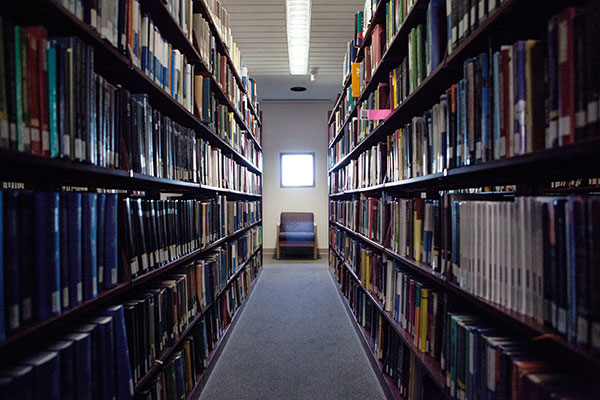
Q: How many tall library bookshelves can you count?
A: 2